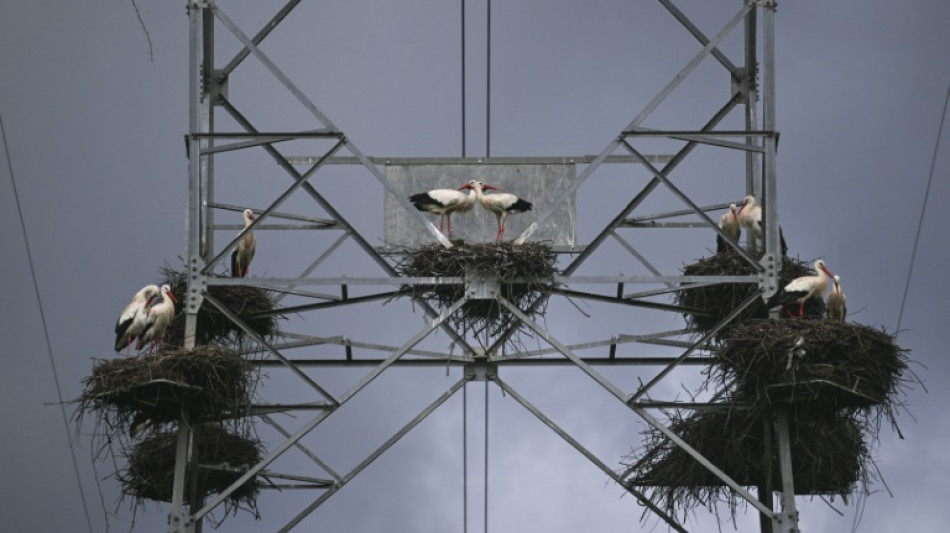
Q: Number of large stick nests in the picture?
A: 7